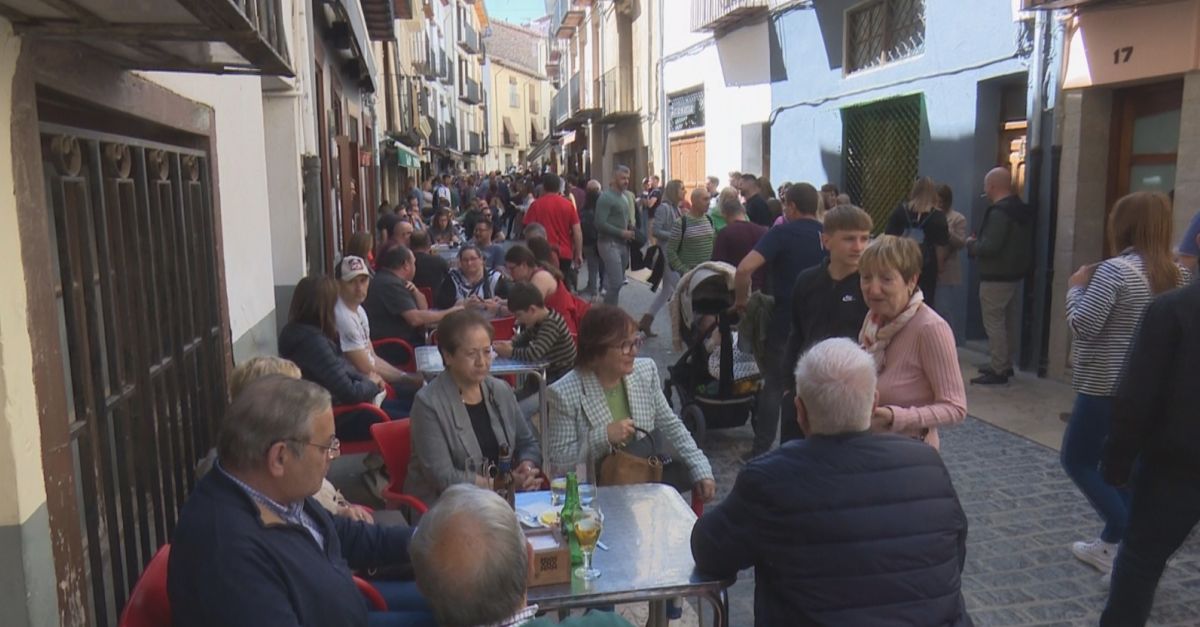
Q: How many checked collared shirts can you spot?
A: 2